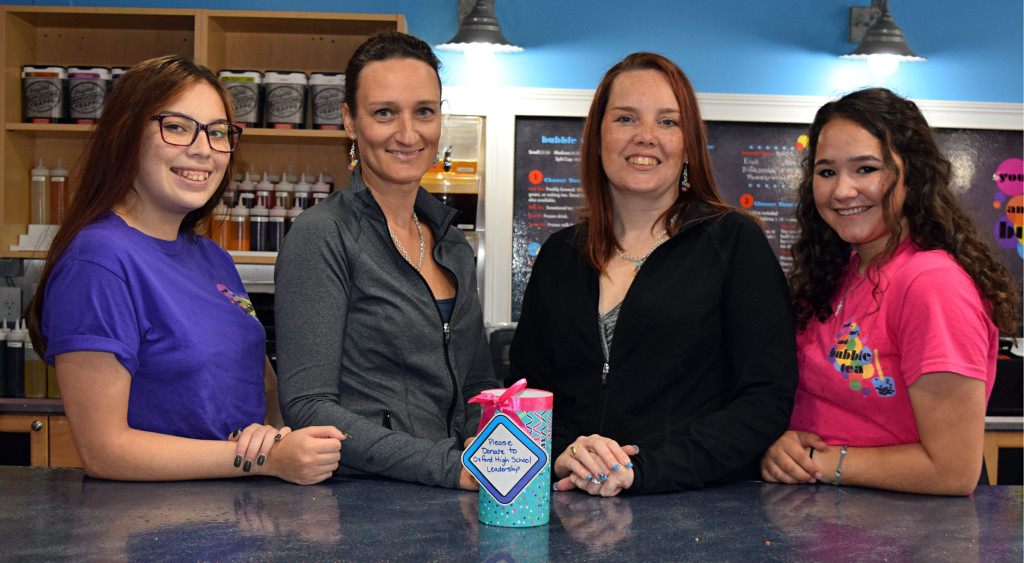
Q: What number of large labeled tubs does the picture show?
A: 6